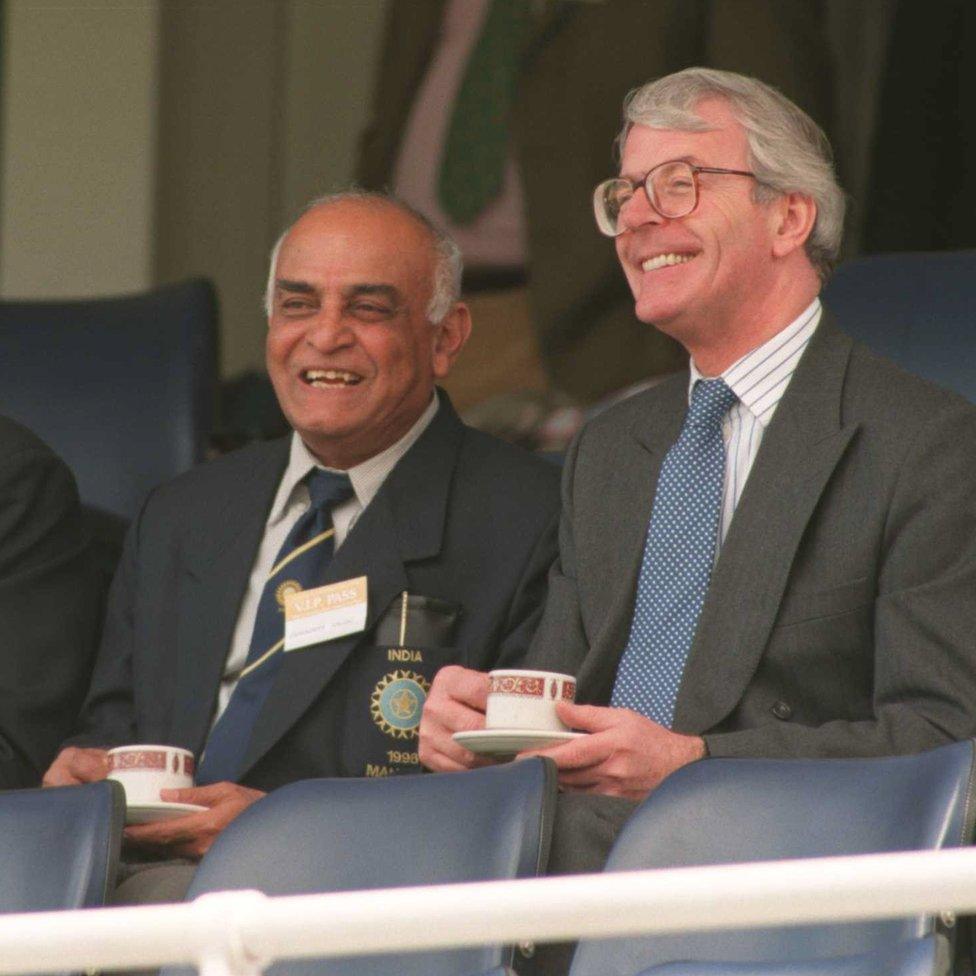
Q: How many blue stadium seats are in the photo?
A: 5